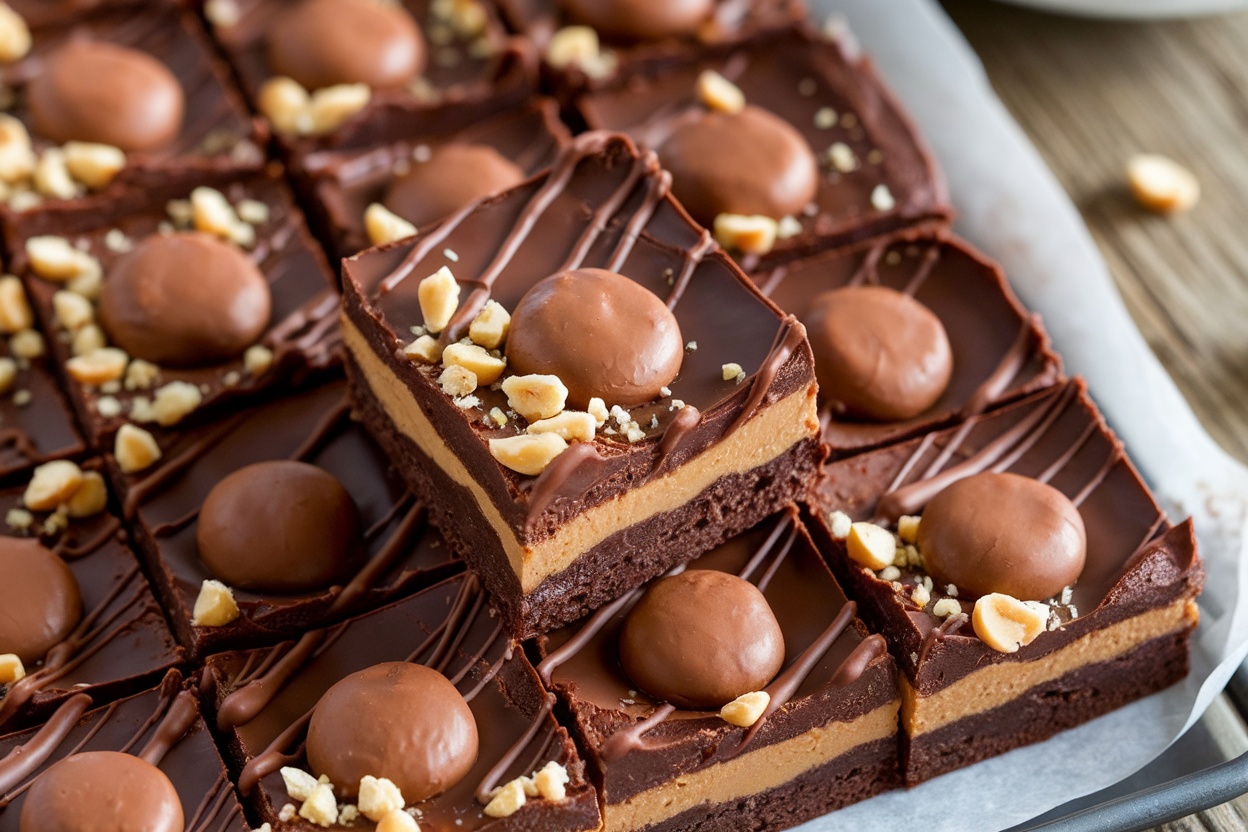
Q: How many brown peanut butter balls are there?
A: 14